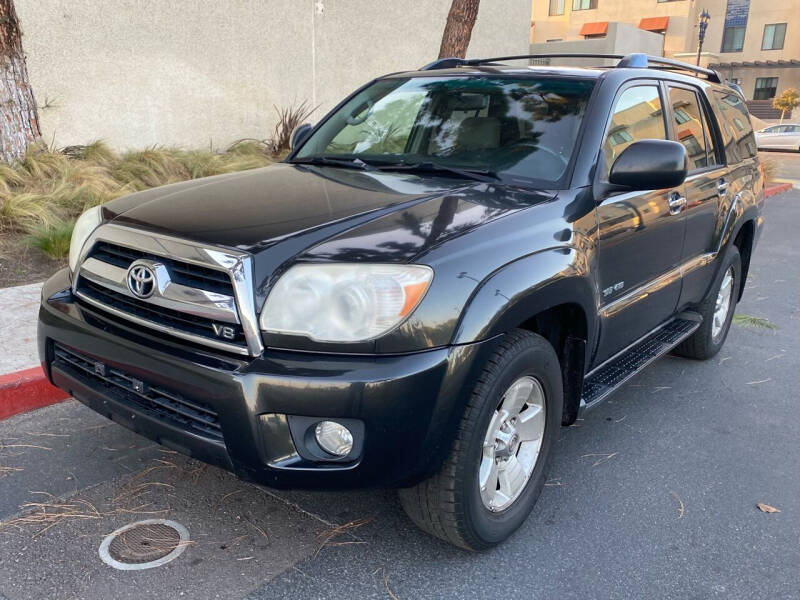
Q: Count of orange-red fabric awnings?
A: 2